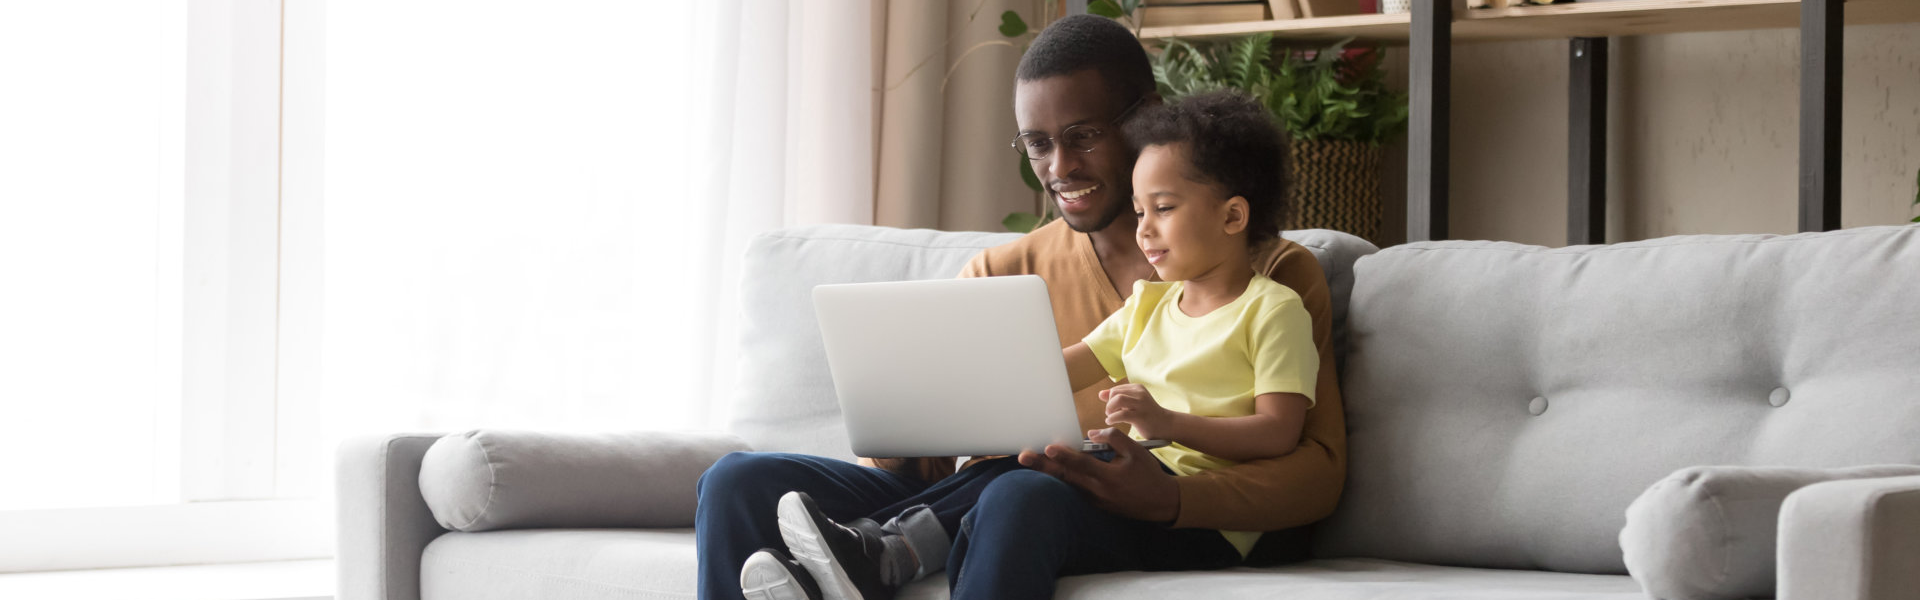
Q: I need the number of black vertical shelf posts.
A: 3